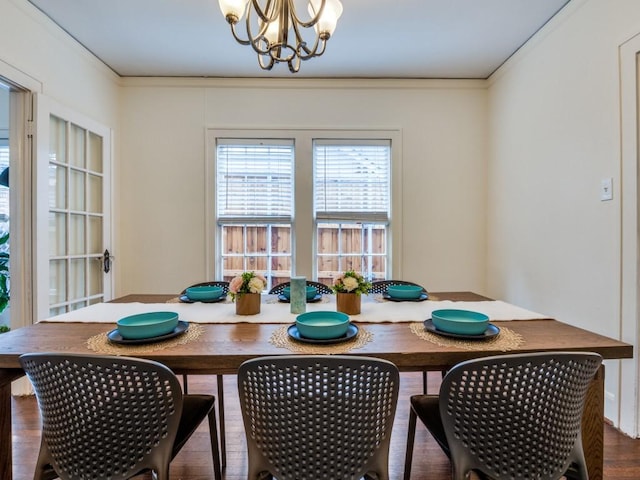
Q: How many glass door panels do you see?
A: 15